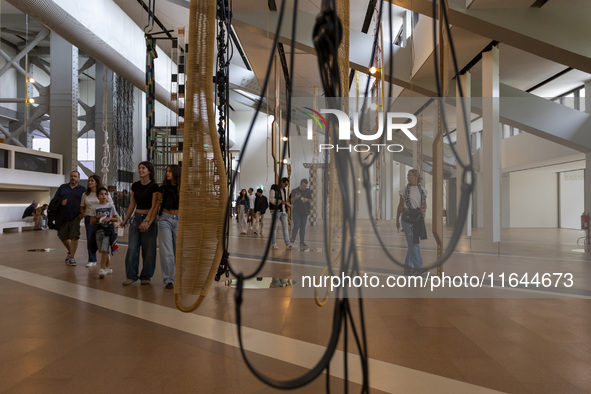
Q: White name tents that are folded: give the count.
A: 0